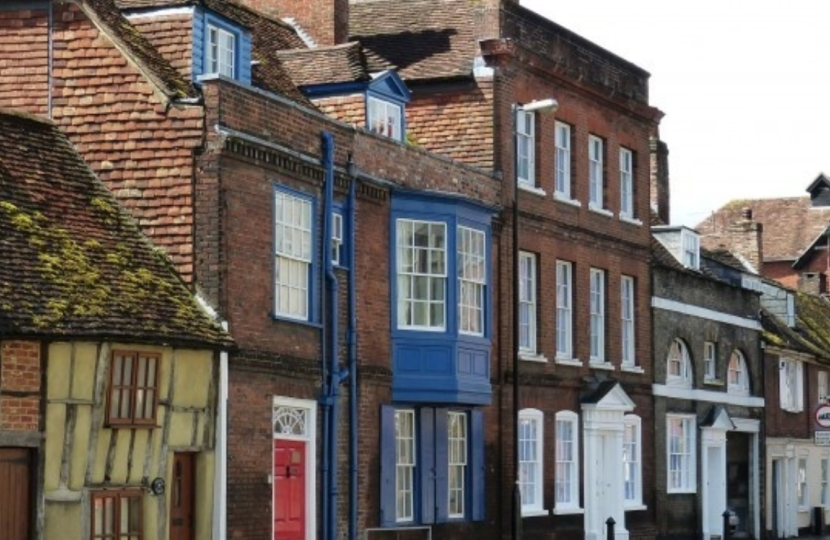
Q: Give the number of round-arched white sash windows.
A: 2